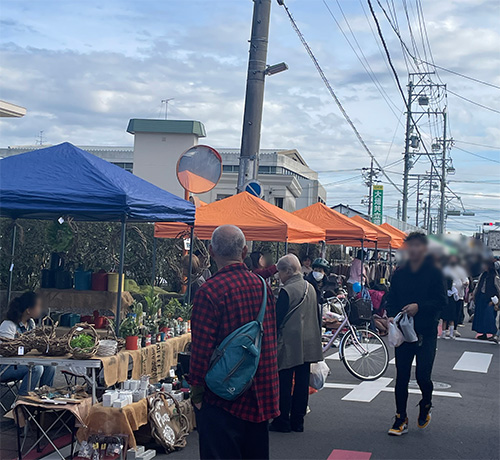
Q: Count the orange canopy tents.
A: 4